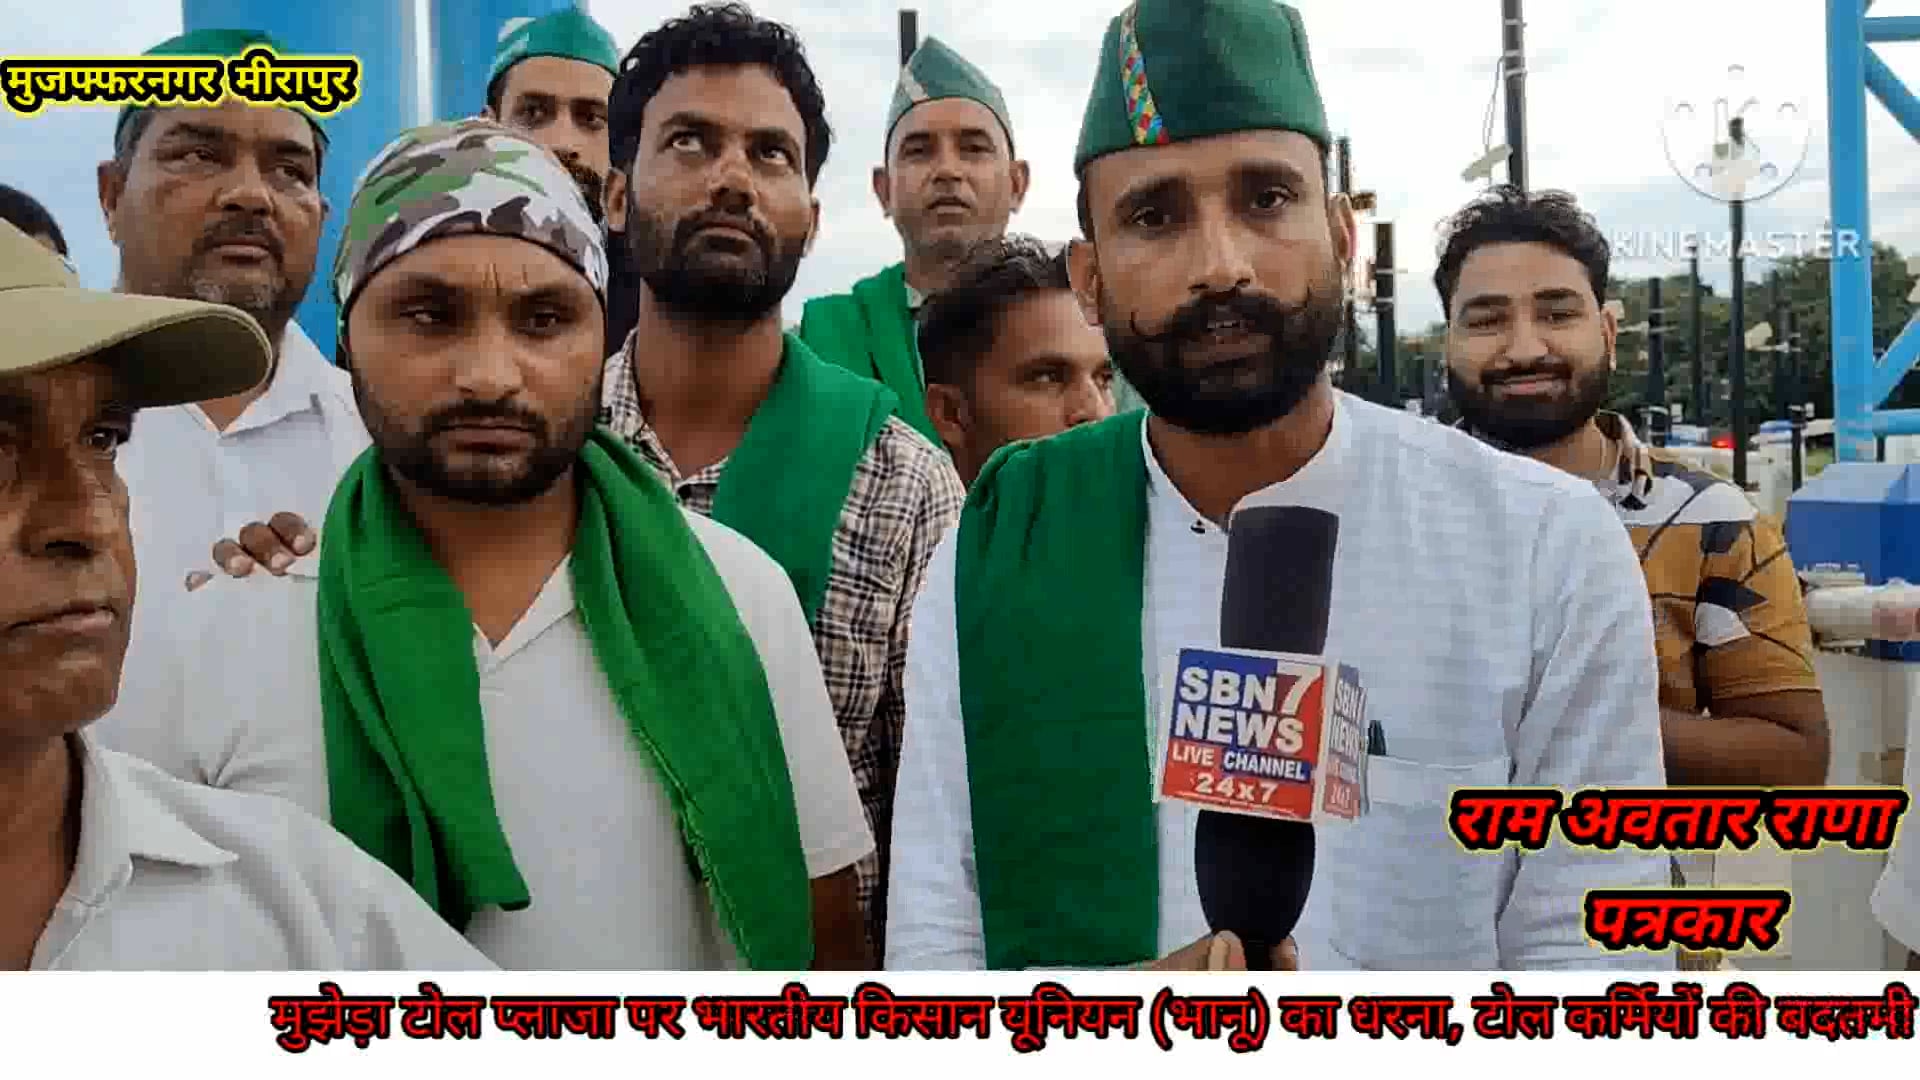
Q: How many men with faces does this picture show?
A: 9